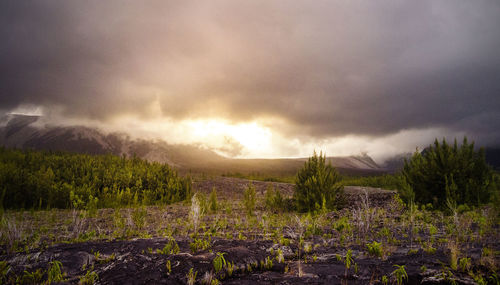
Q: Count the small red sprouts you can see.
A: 0